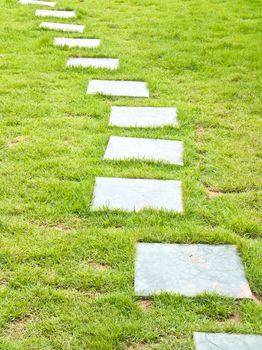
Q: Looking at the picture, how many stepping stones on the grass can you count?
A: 11